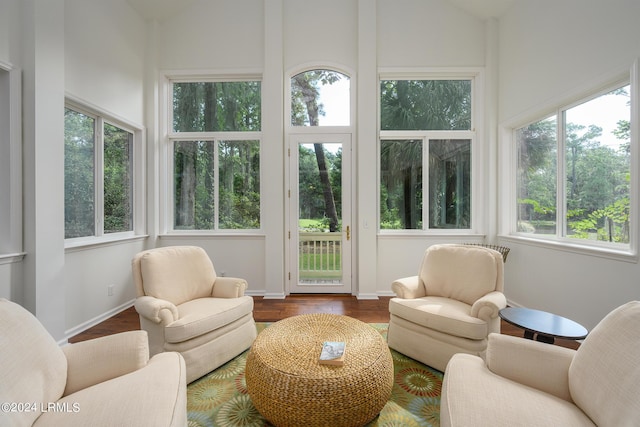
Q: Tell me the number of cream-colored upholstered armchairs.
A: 4